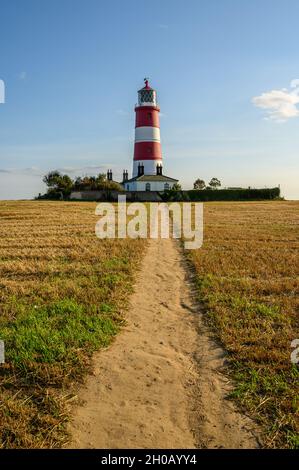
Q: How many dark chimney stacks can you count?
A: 4